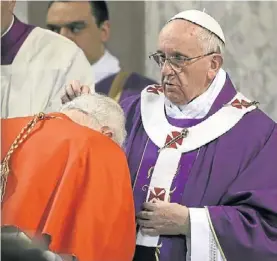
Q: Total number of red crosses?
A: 4